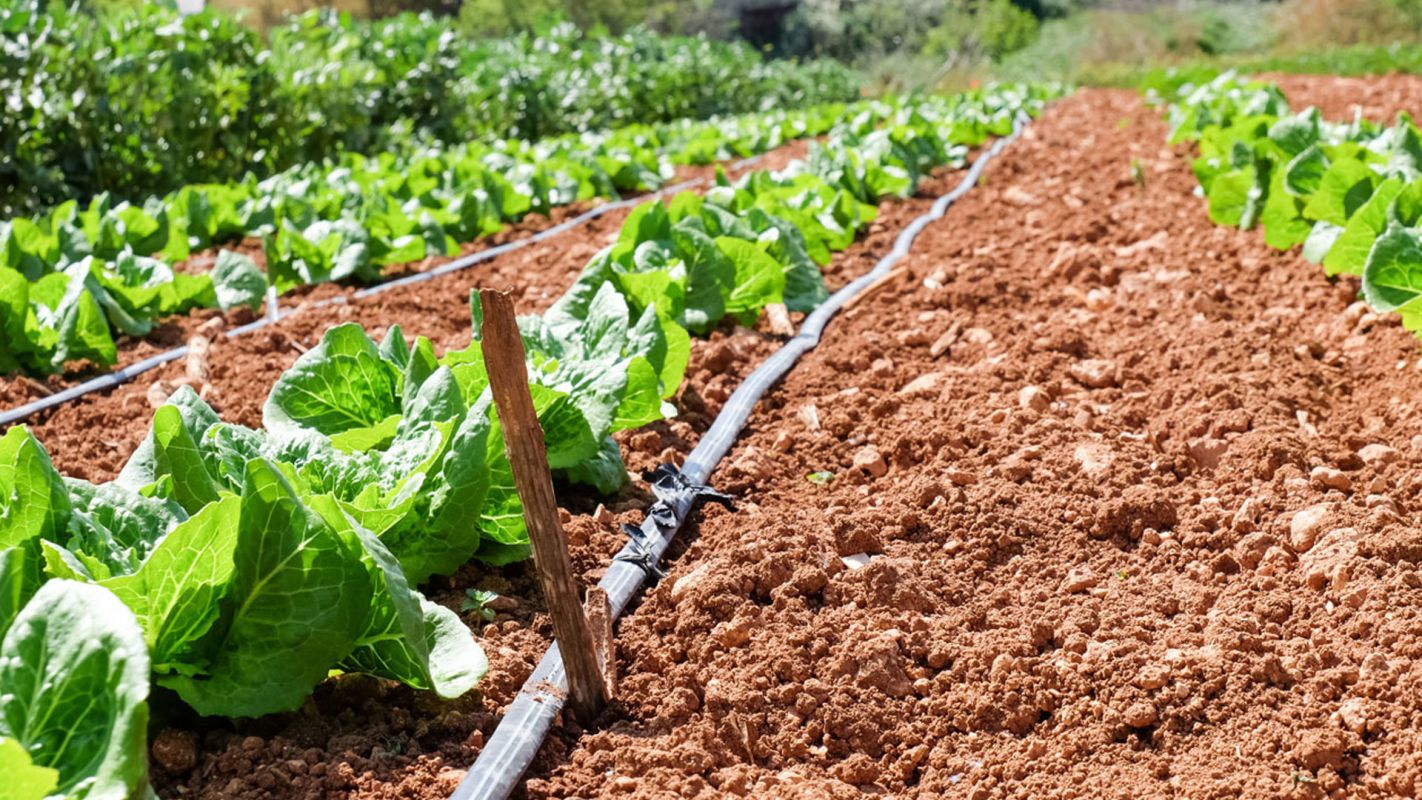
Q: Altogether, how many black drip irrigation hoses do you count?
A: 2